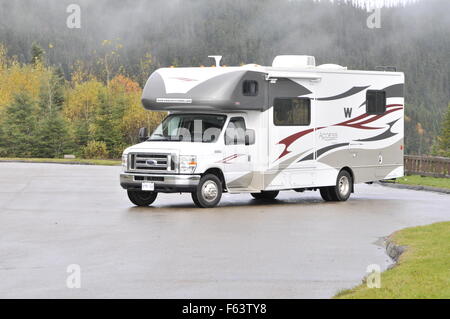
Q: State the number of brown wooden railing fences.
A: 1